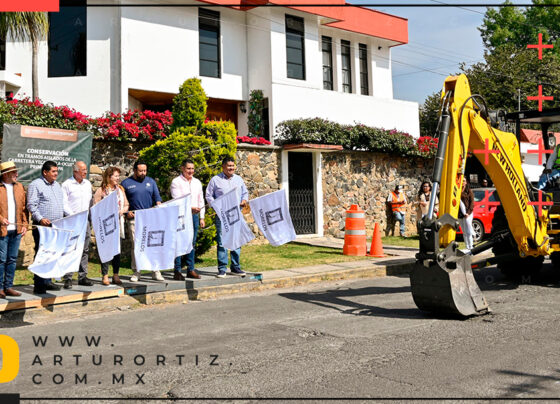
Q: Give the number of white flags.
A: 7